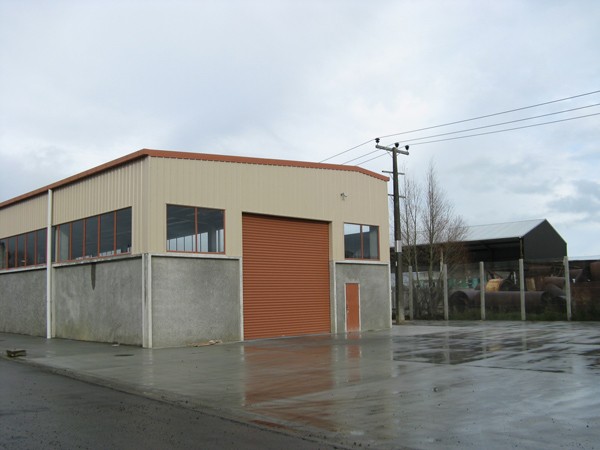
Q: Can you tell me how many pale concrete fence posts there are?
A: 5